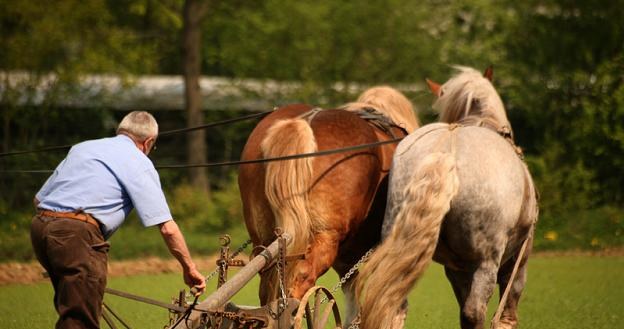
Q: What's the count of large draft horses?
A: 2